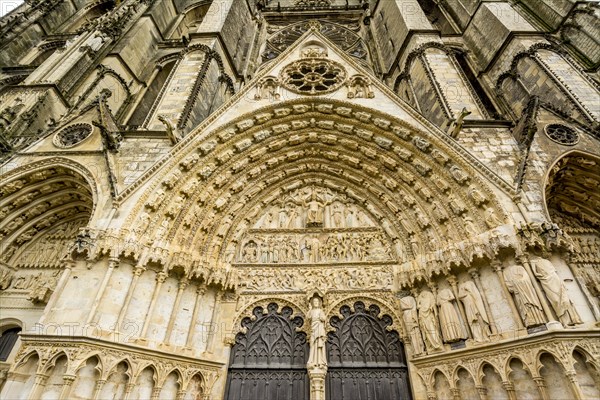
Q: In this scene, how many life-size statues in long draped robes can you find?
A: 7